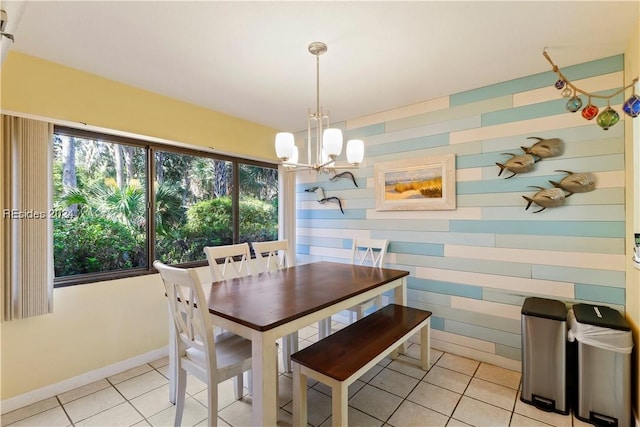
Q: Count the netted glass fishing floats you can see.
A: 6